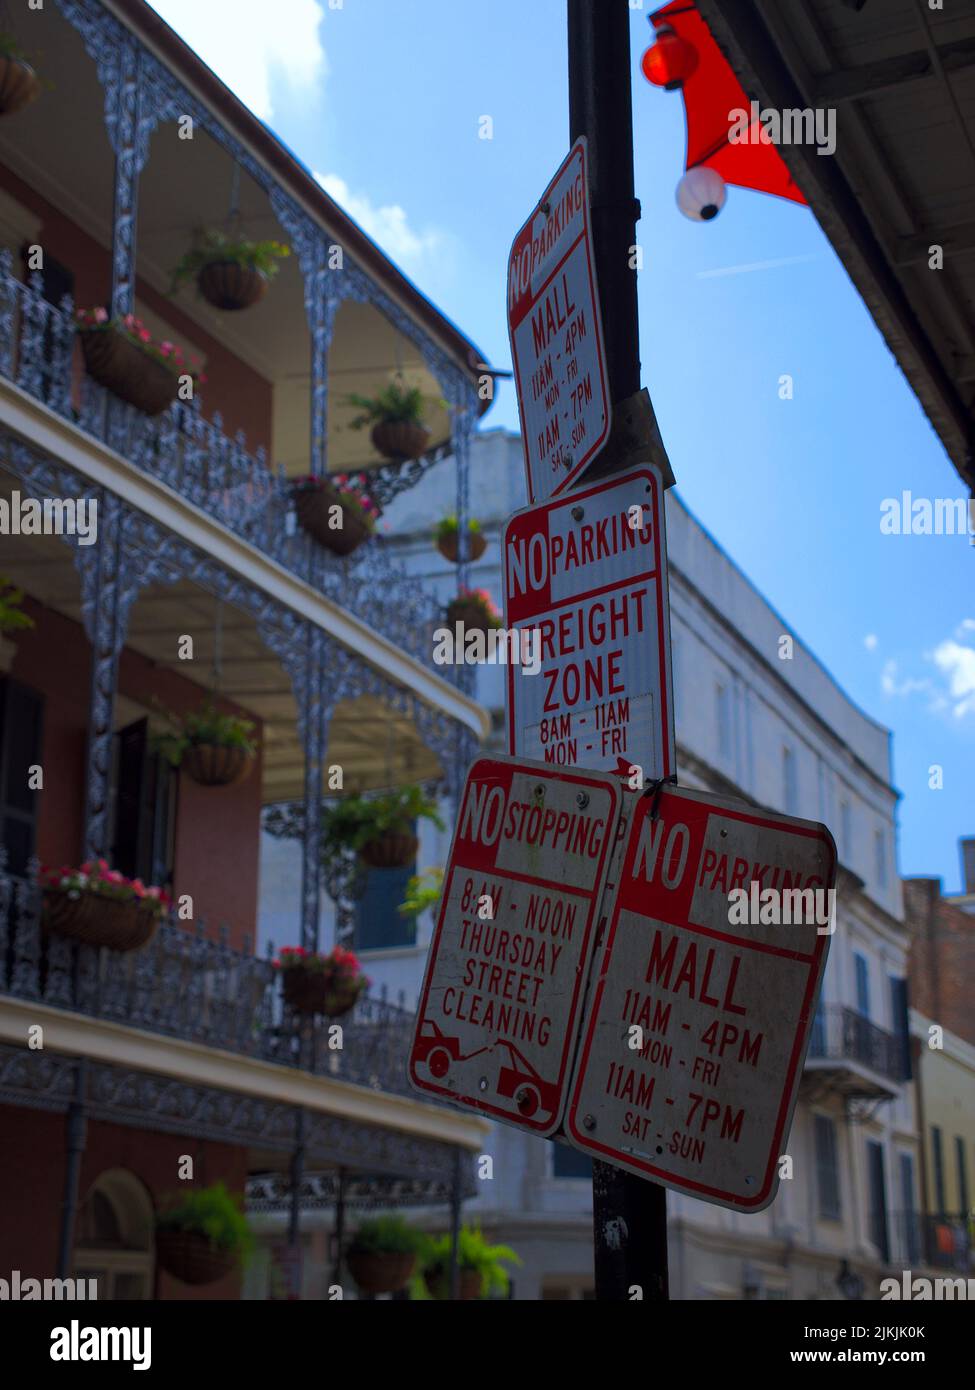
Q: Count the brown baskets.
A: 14